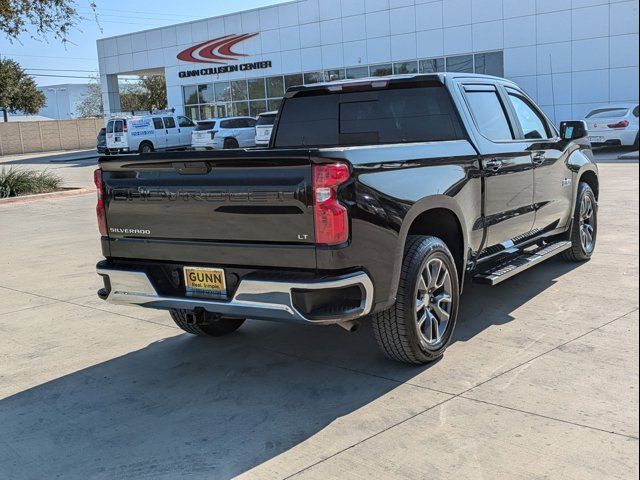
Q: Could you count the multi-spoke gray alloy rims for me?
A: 2